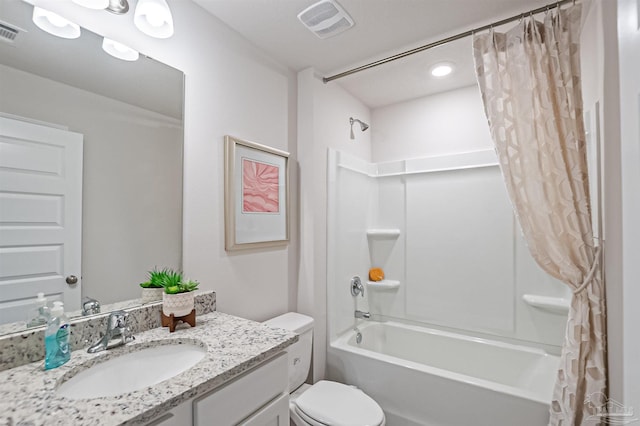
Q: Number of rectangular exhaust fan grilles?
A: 1